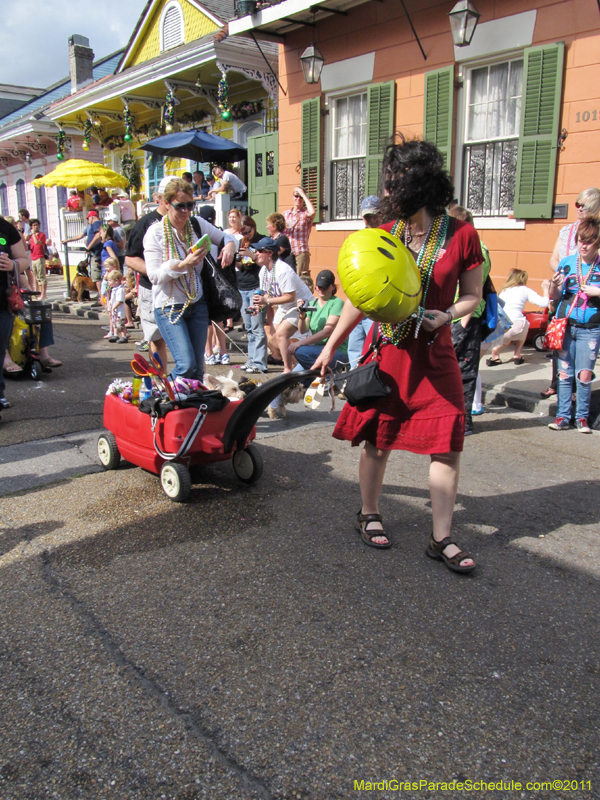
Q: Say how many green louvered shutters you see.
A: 4